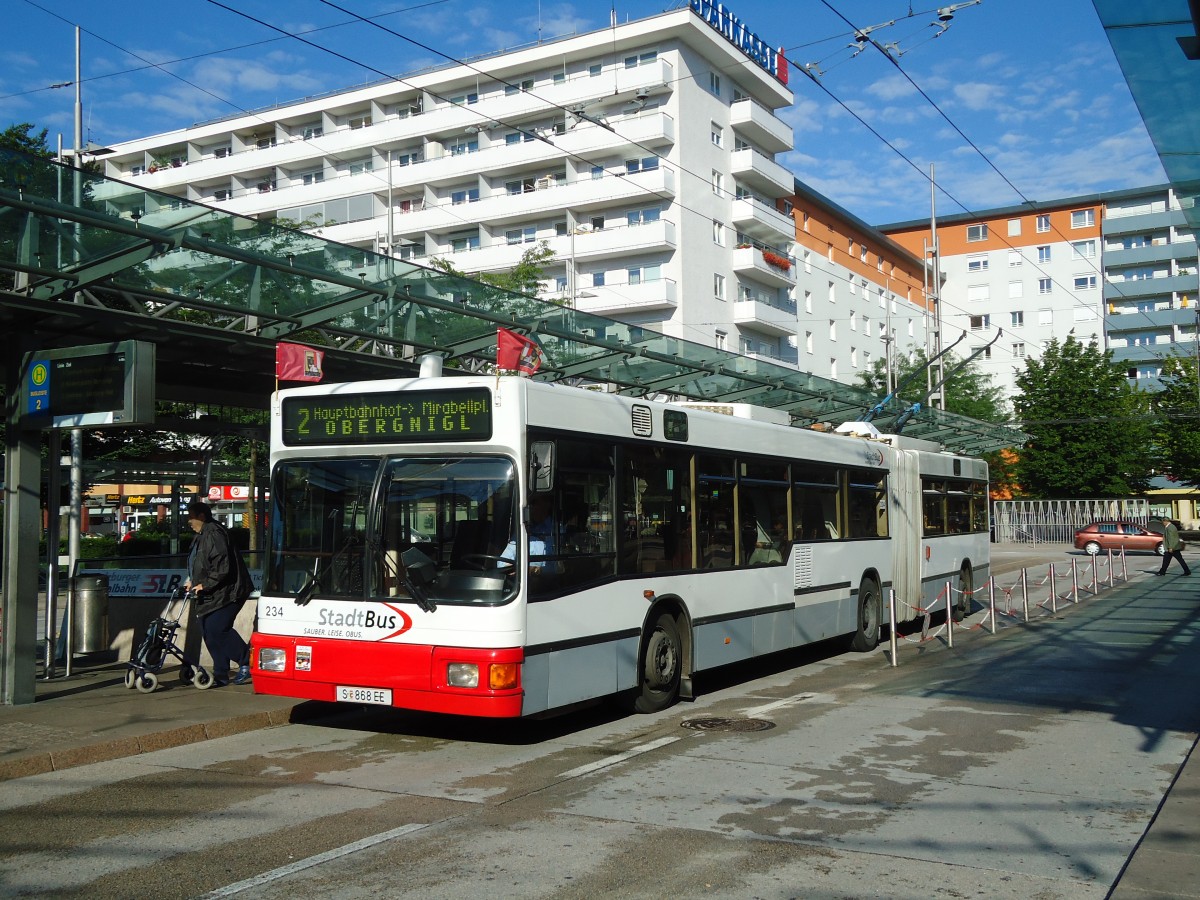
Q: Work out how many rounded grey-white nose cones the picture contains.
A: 0